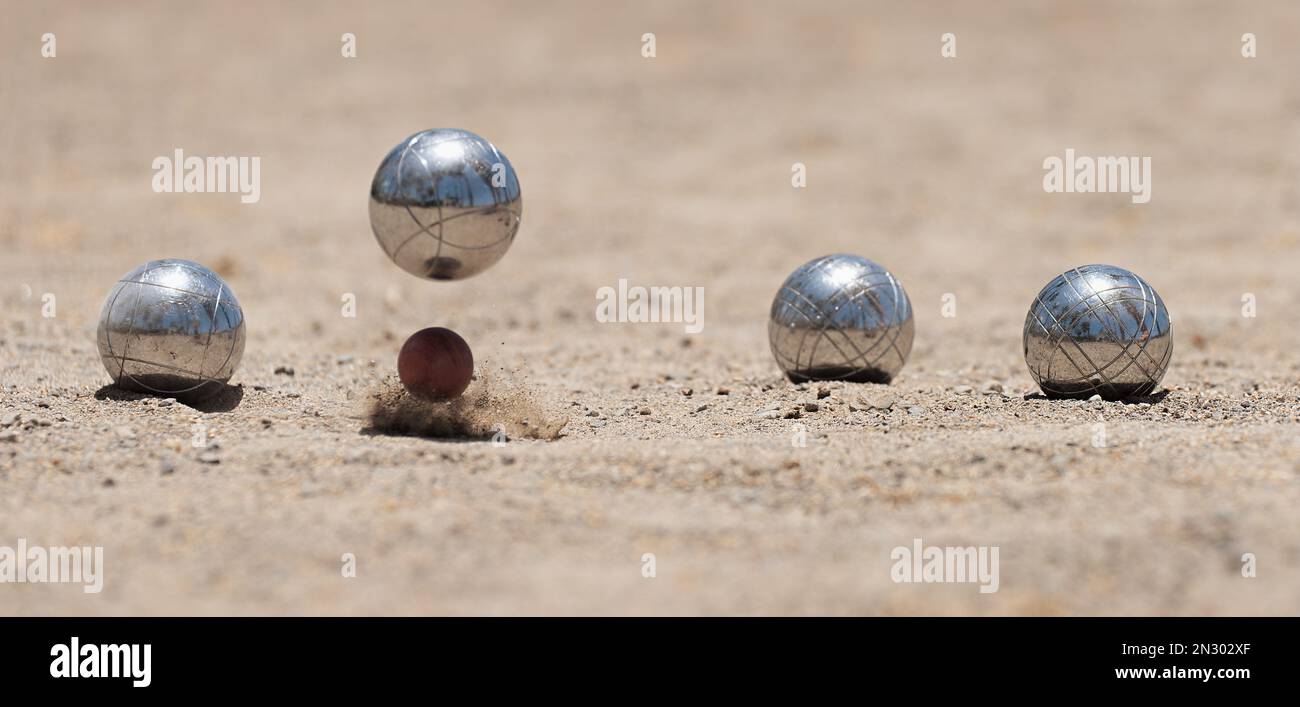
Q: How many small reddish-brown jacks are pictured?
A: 1